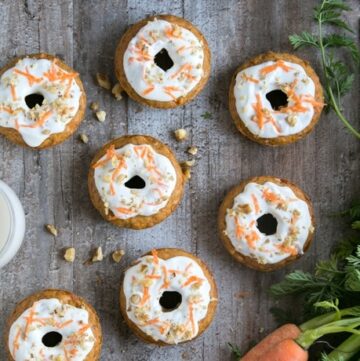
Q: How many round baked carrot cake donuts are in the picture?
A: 7